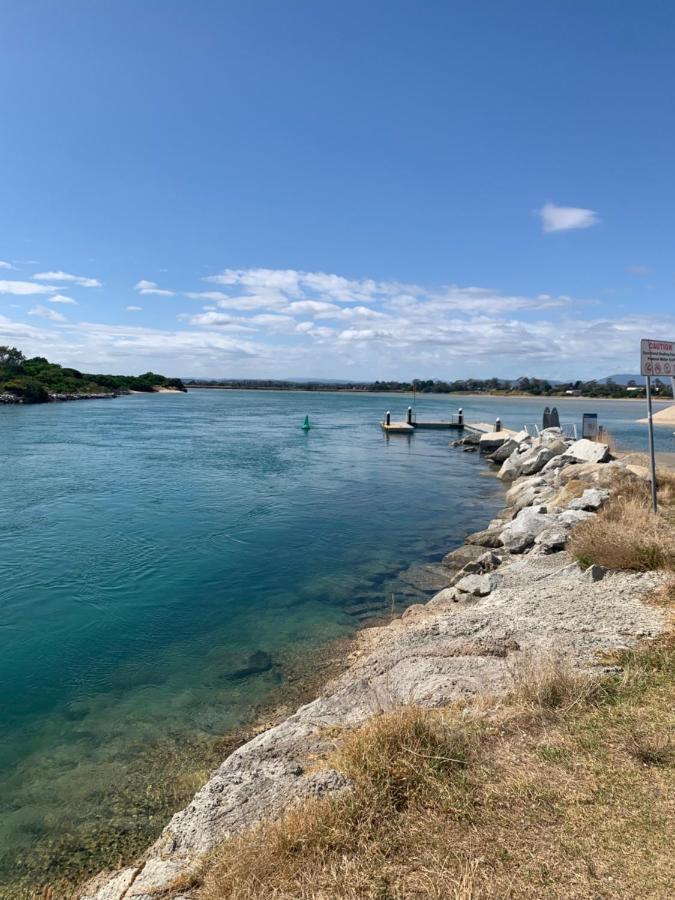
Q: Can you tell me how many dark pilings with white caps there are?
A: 4